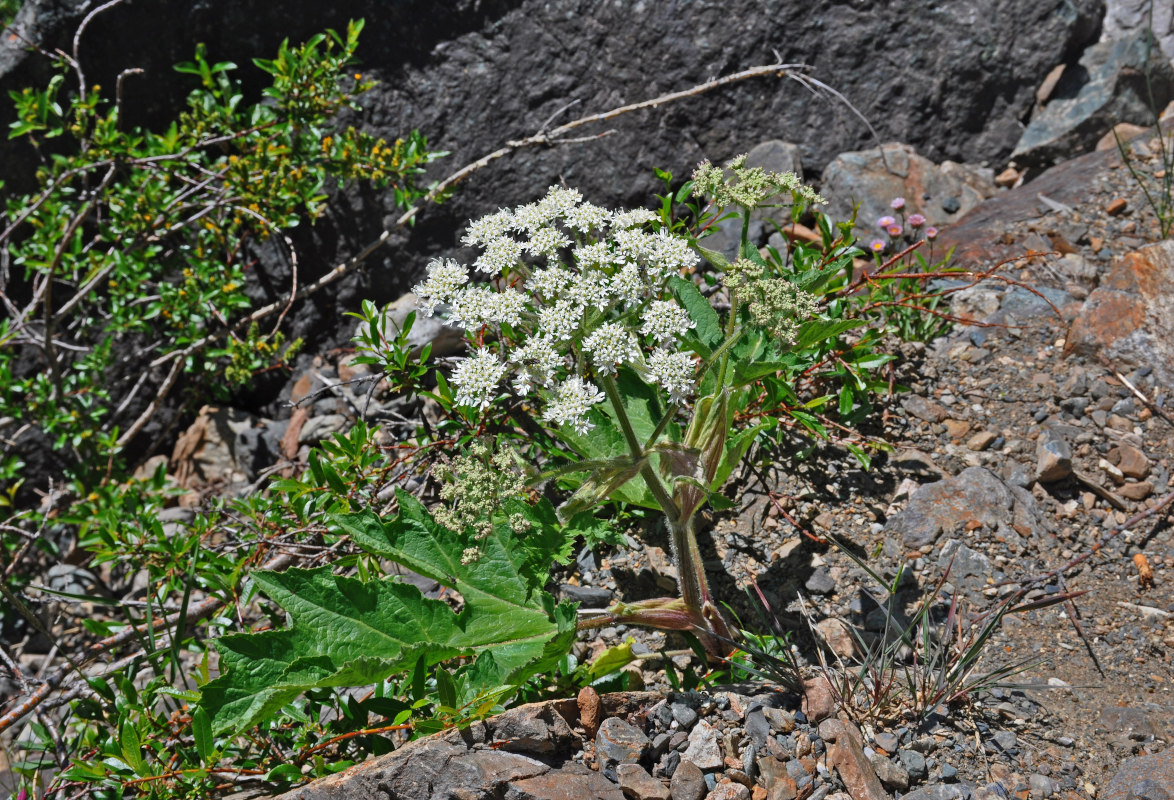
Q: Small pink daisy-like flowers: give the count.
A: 6